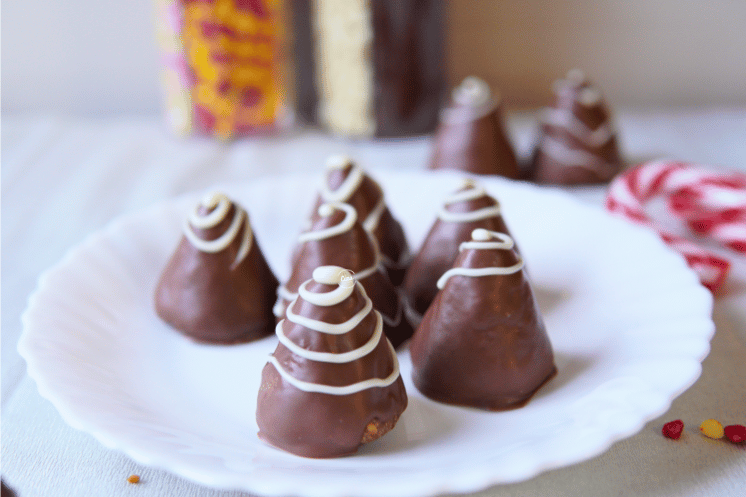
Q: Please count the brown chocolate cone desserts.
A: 8